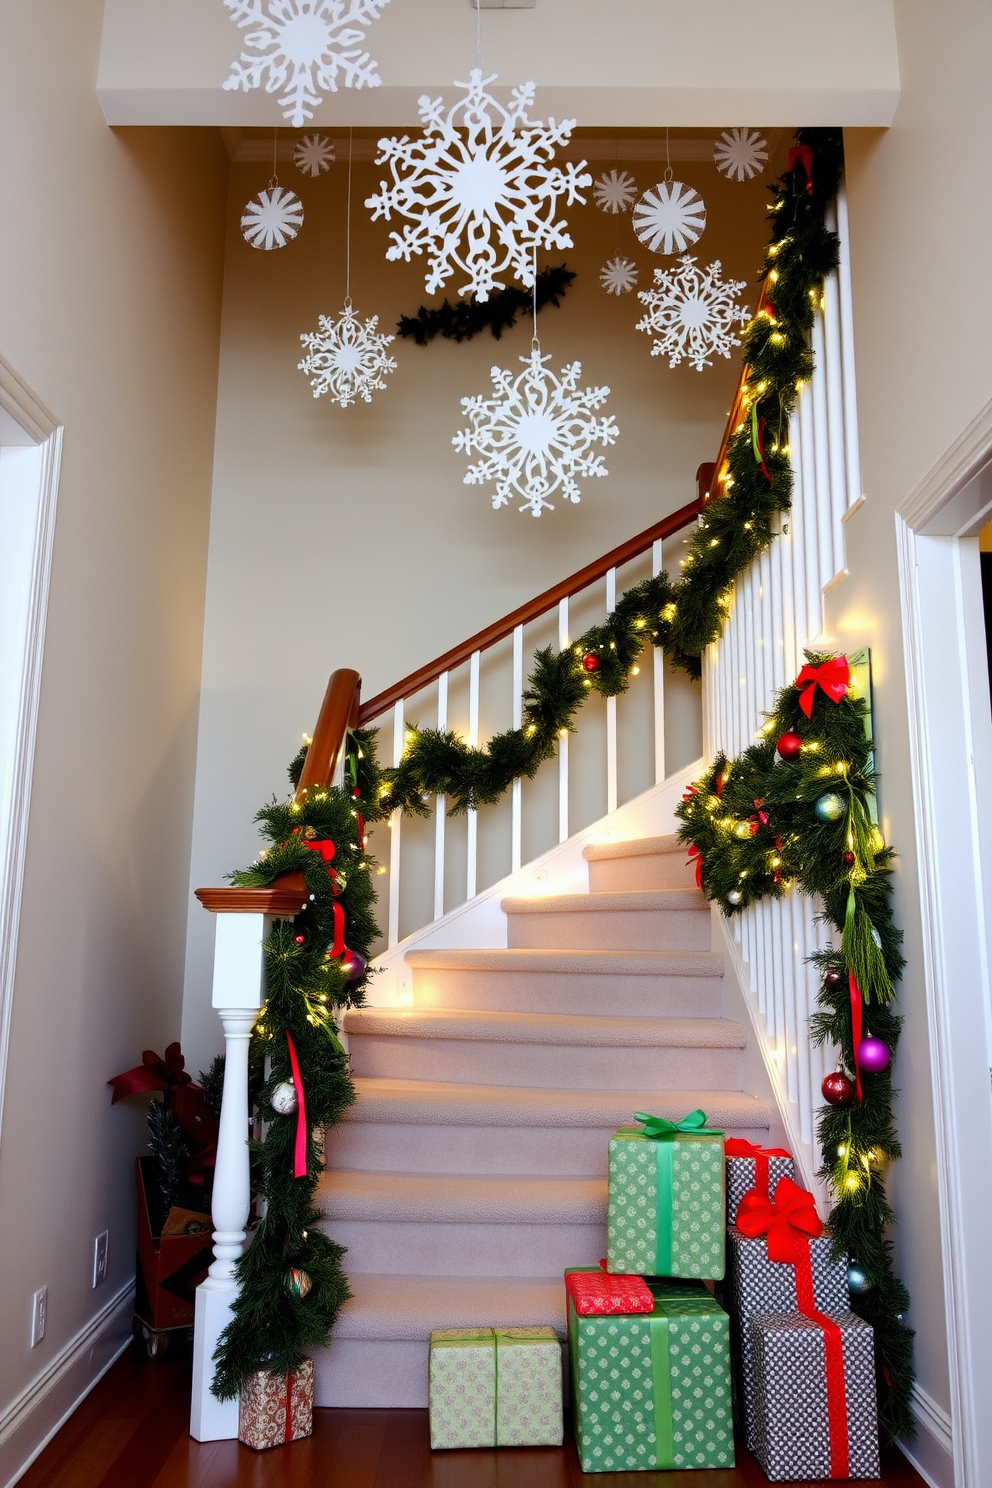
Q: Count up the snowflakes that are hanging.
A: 11